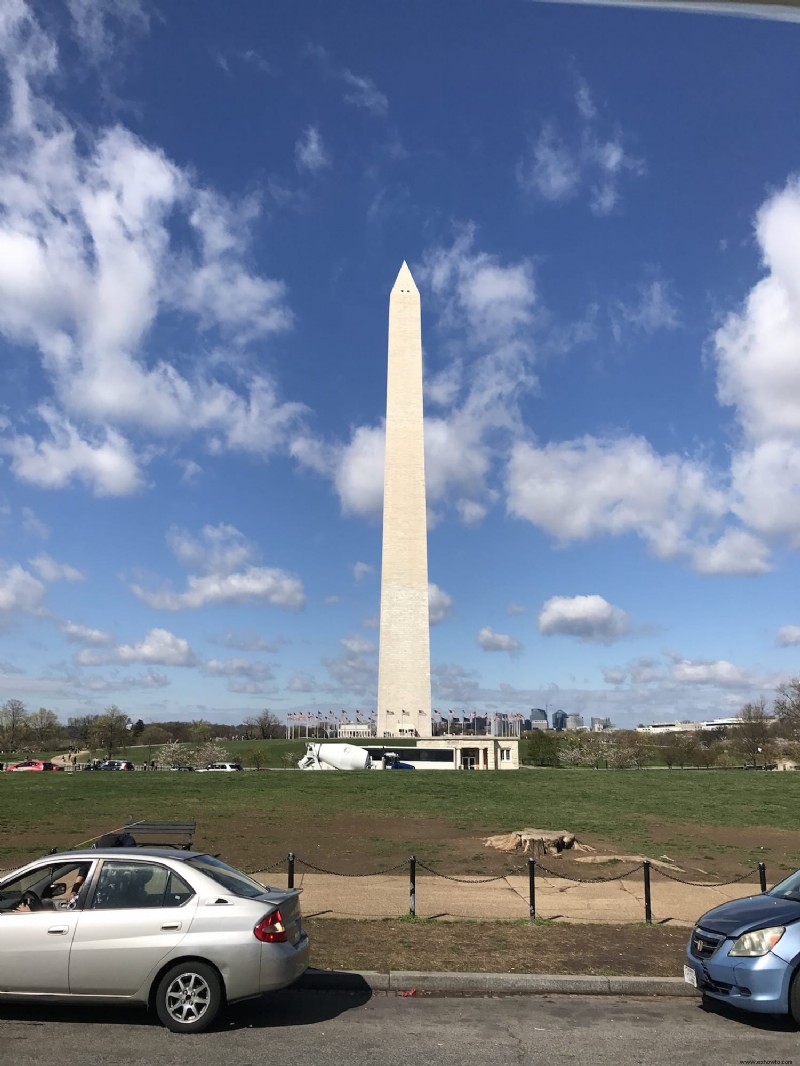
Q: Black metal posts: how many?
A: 5